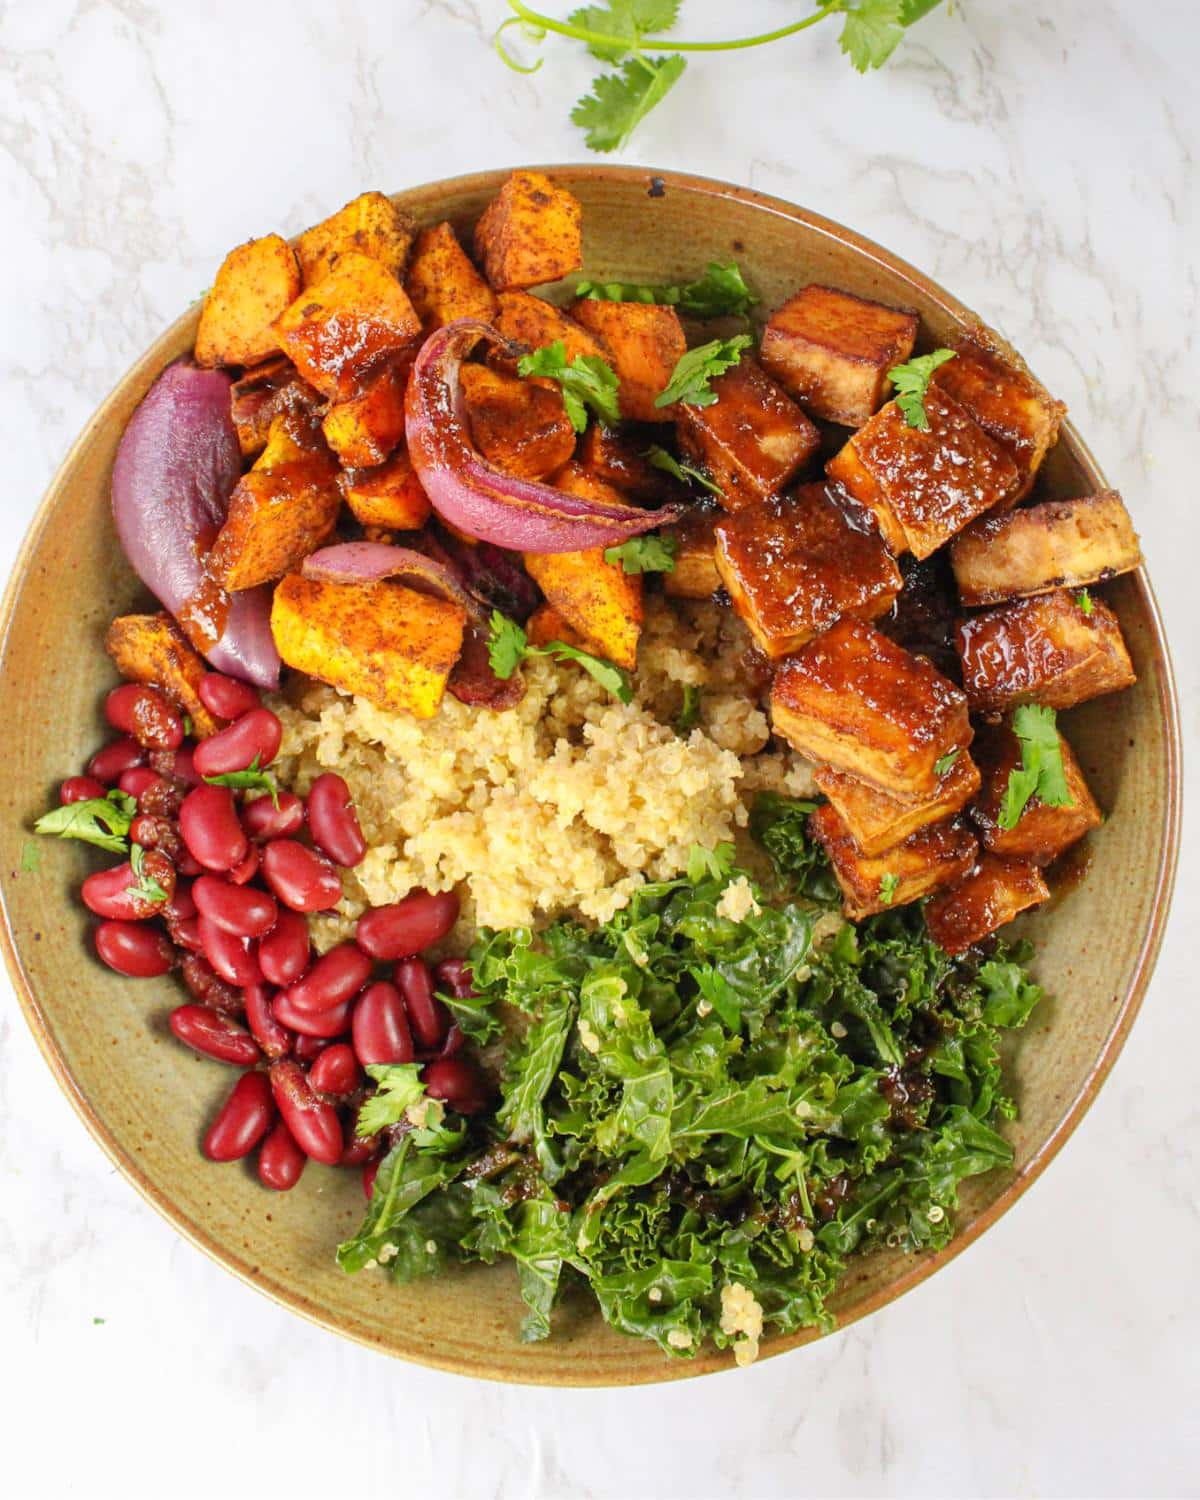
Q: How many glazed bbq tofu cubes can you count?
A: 13